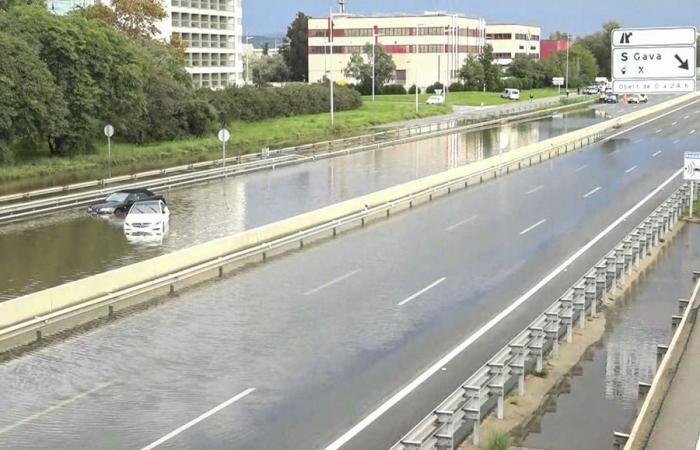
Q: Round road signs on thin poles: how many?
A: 2